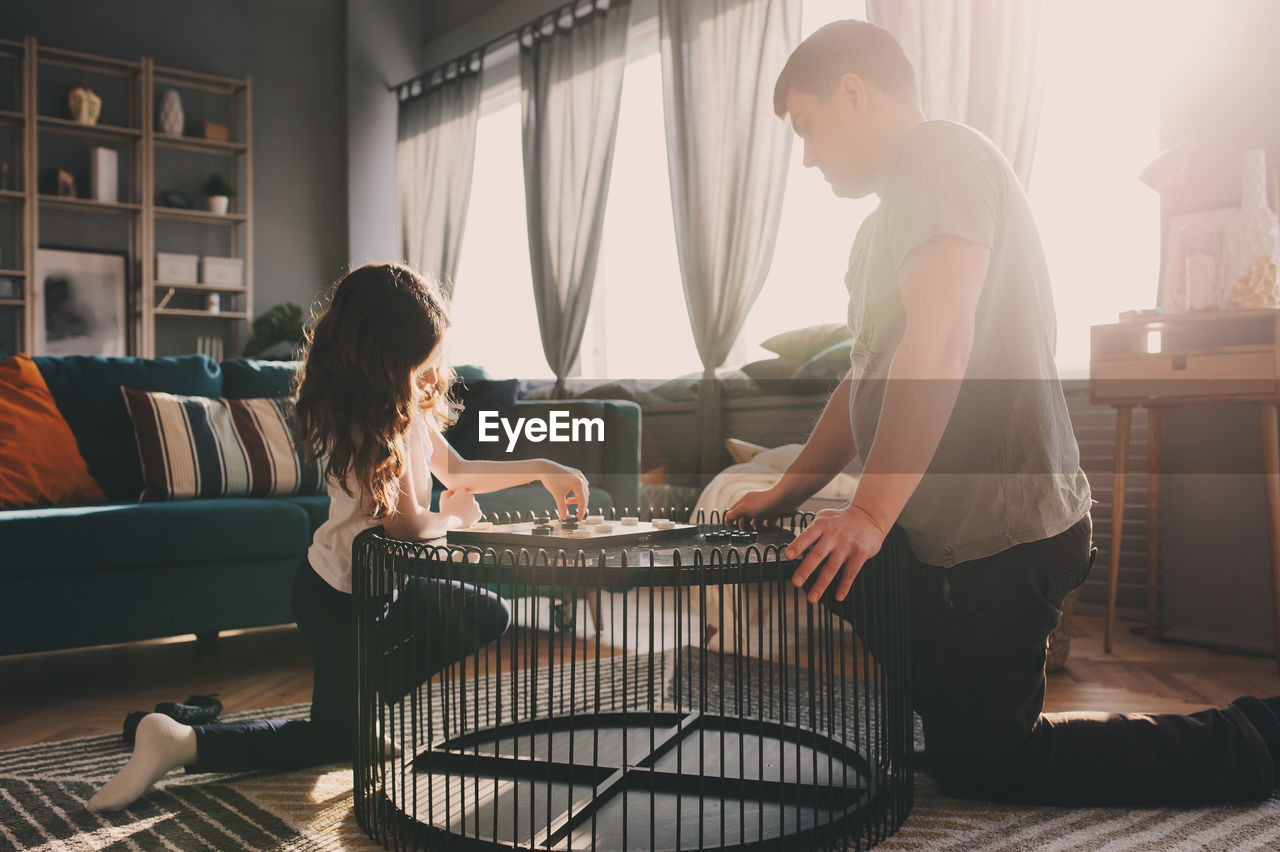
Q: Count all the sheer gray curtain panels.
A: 4